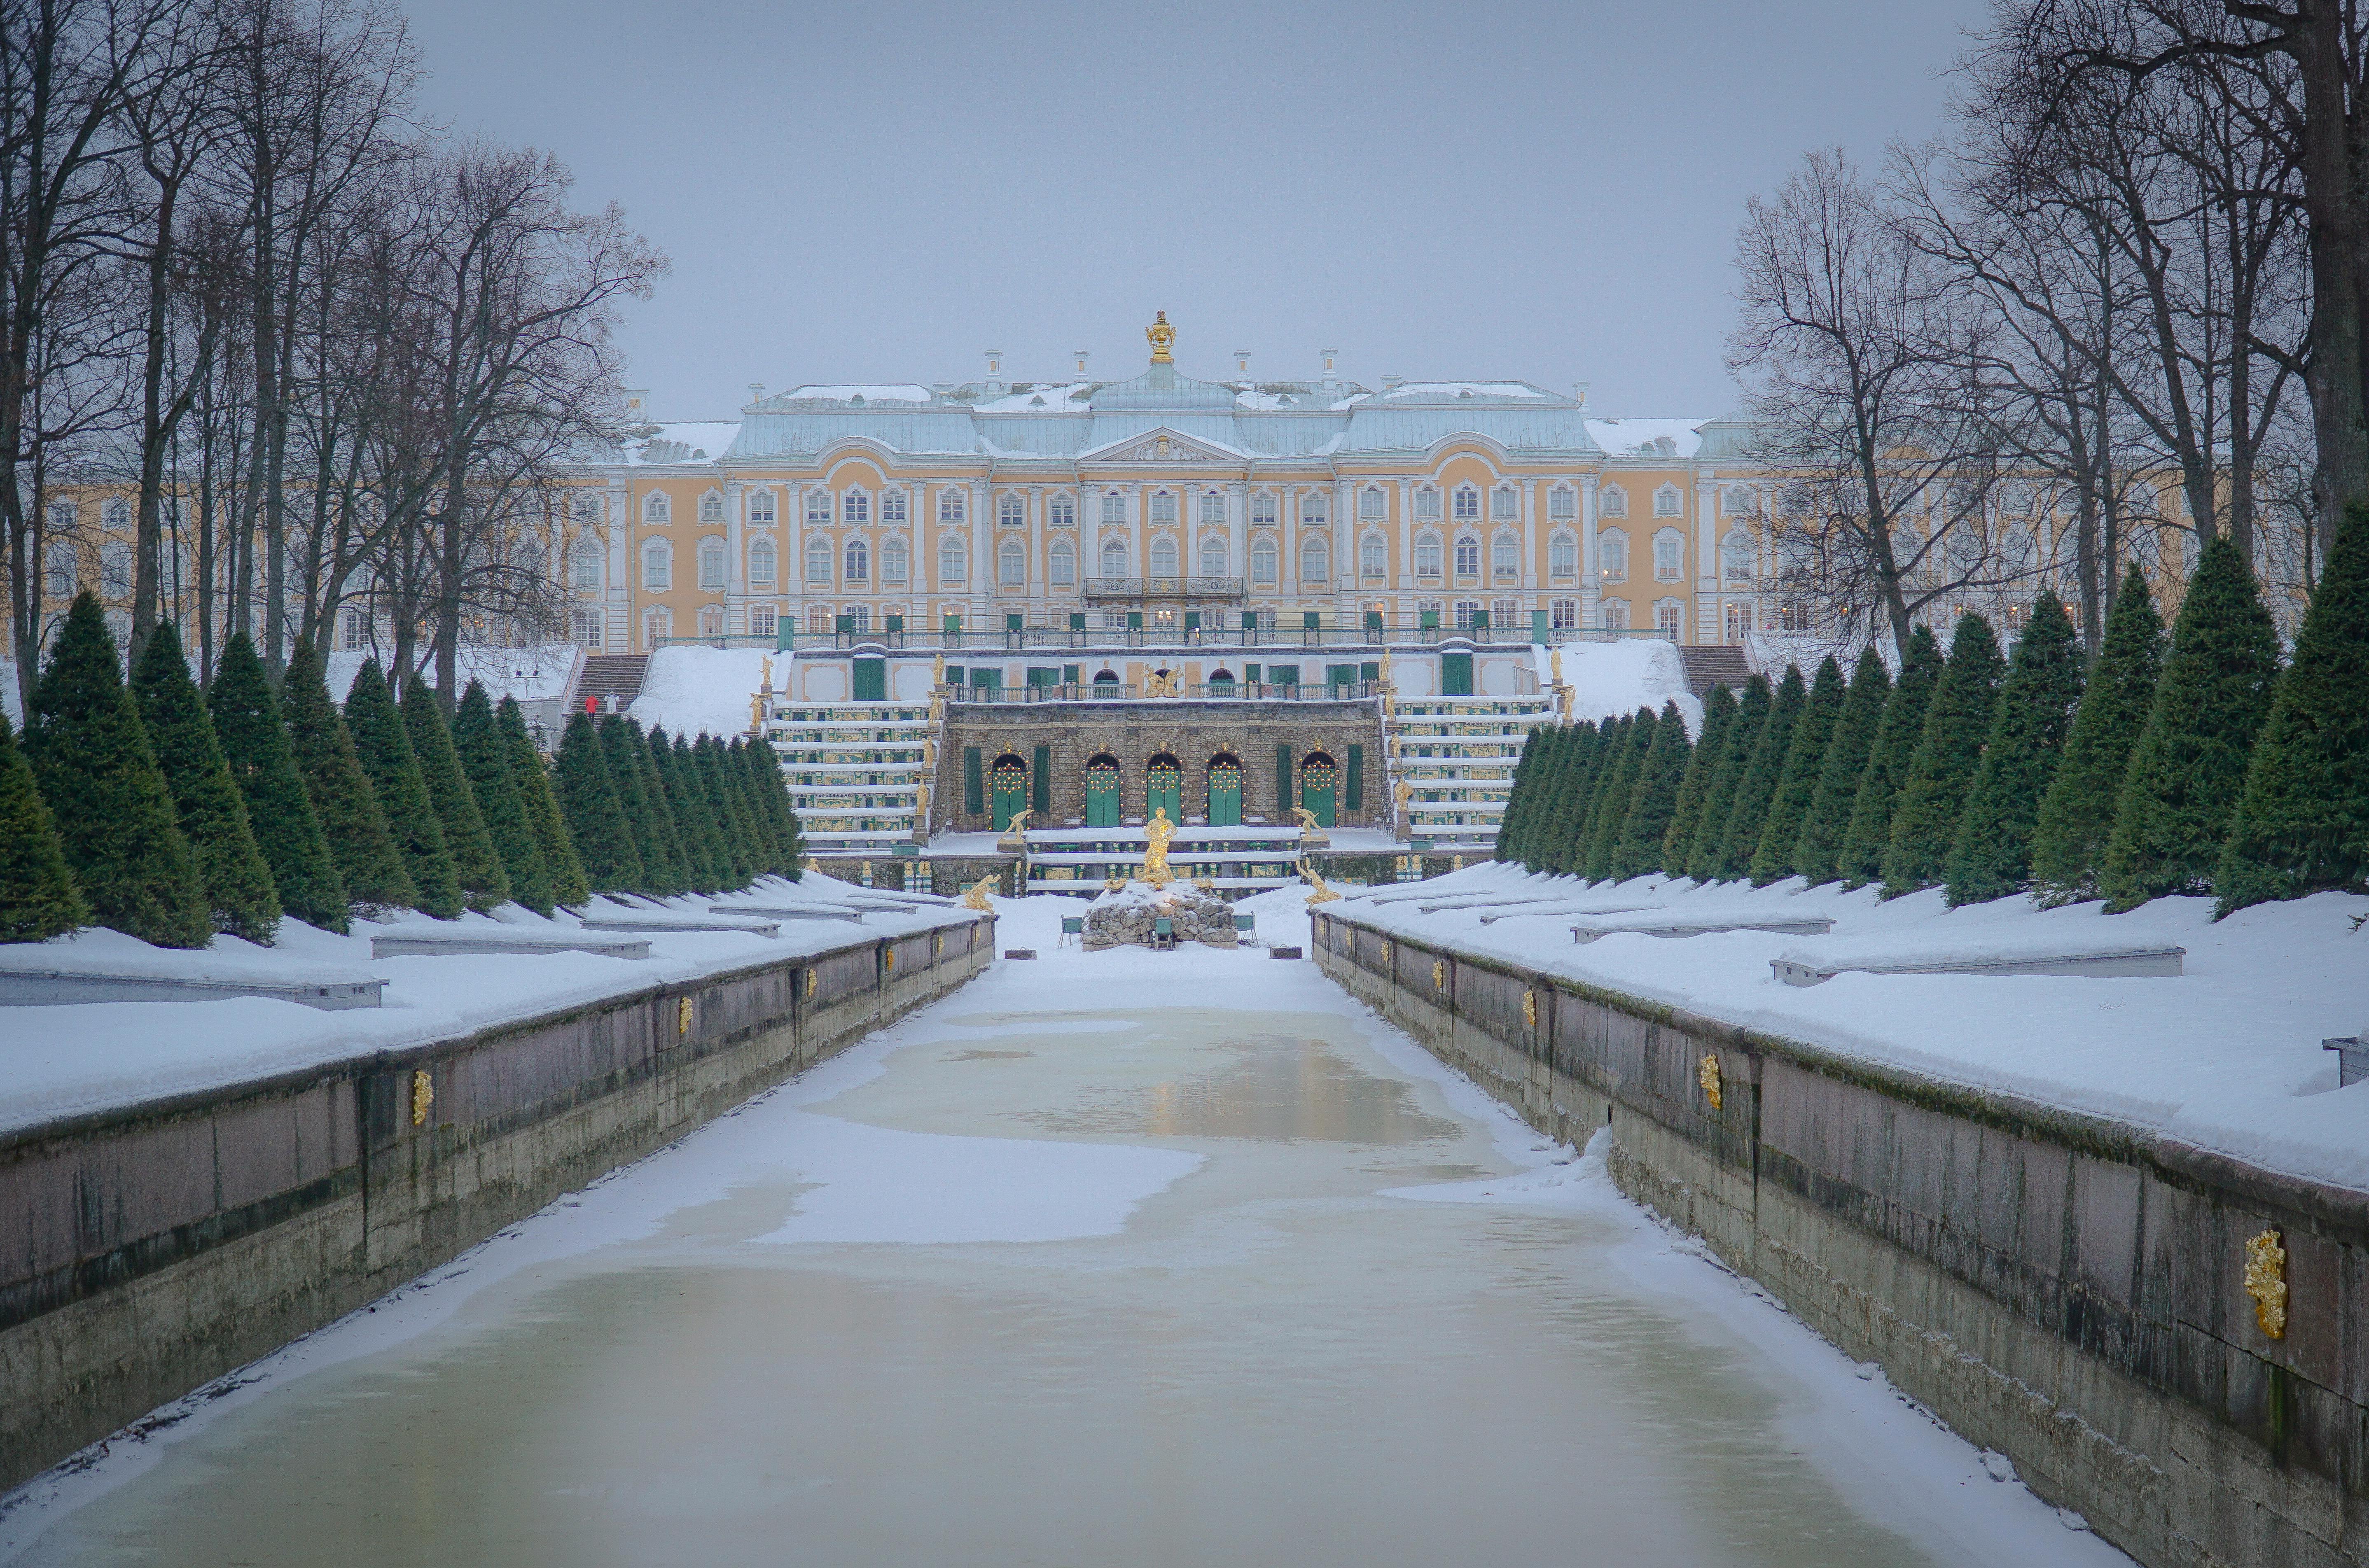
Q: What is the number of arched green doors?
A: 5